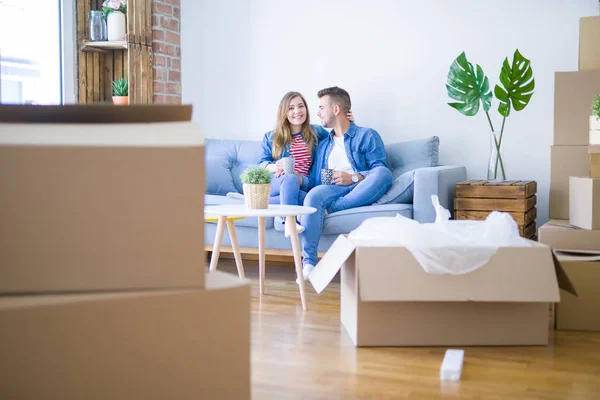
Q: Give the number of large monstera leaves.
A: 2